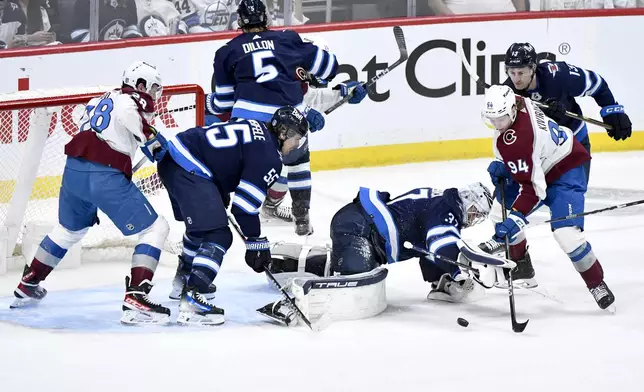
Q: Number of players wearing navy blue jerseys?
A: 4